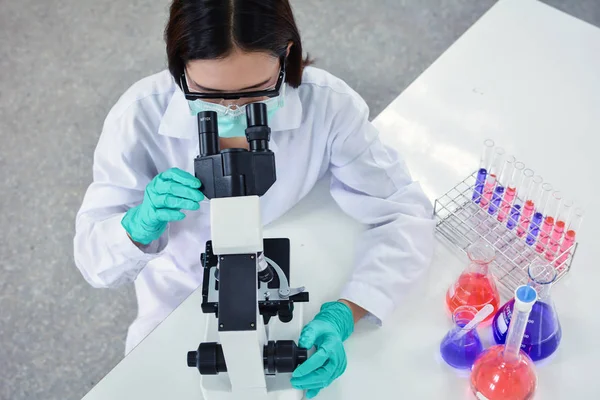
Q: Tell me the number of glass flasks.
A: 4